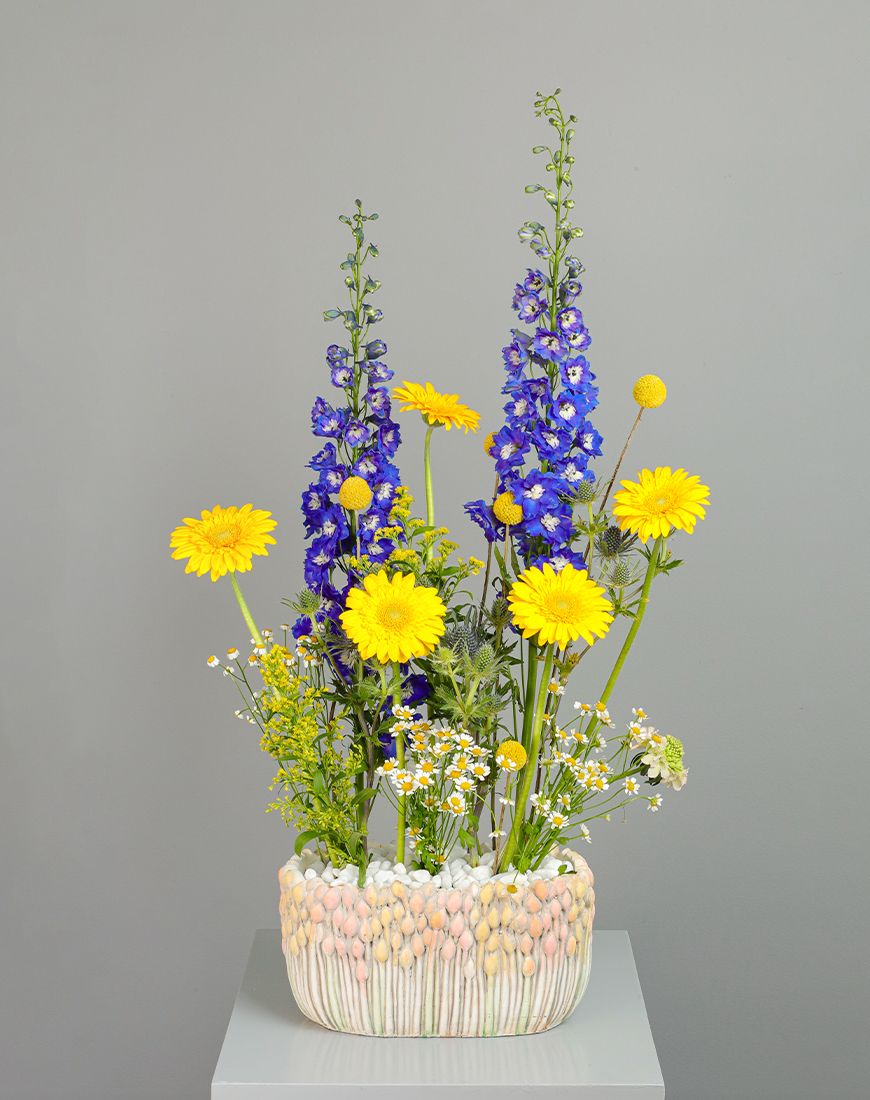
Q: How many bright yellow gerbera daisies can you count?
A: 5